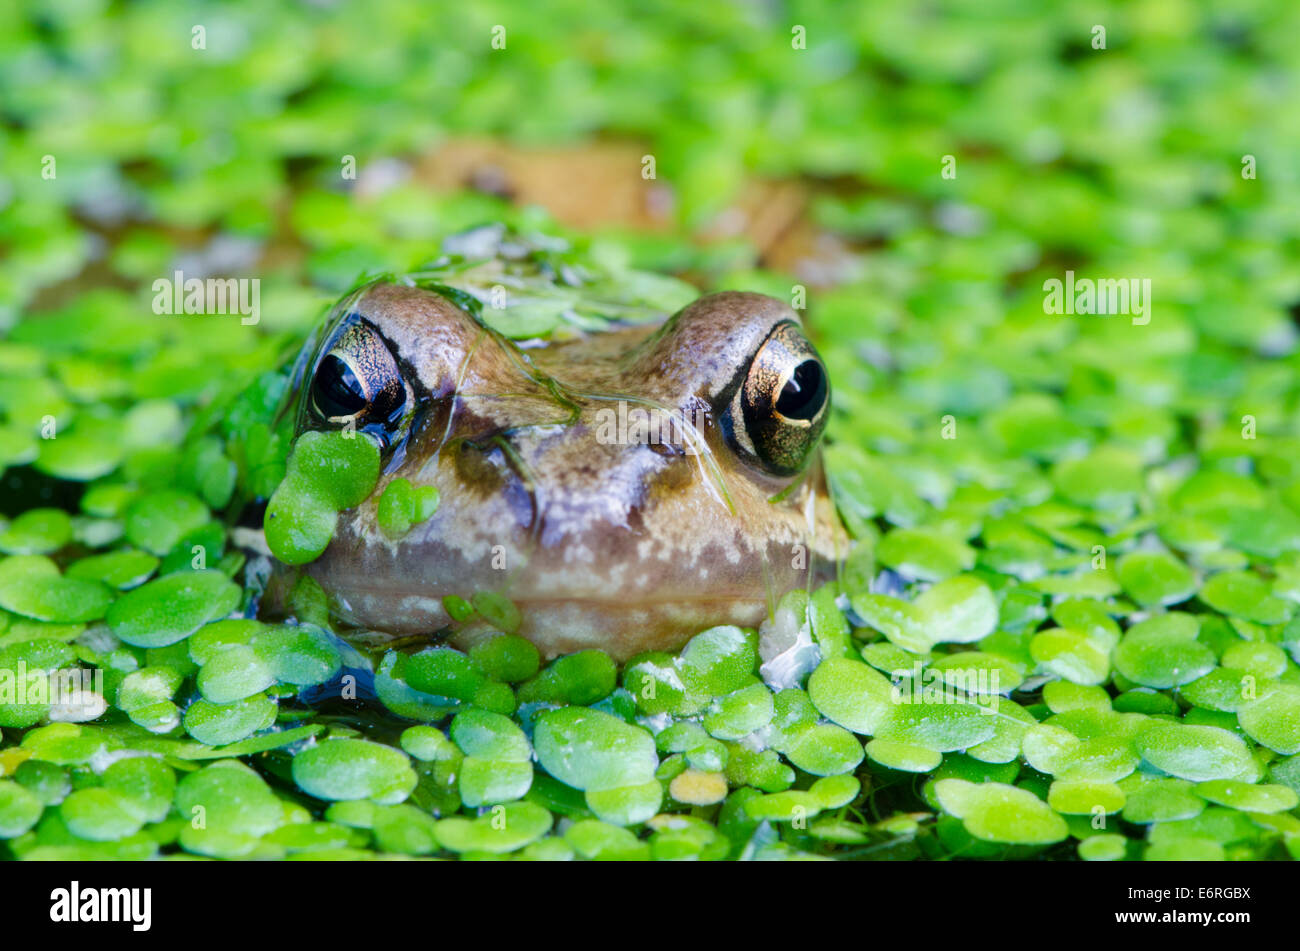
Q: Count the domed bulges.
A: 2